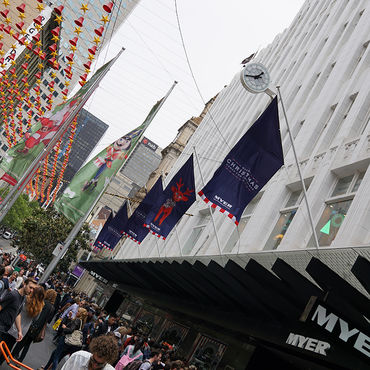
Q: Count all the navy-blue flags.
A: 5